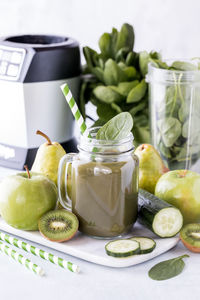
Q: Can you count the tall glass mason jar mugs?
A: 1